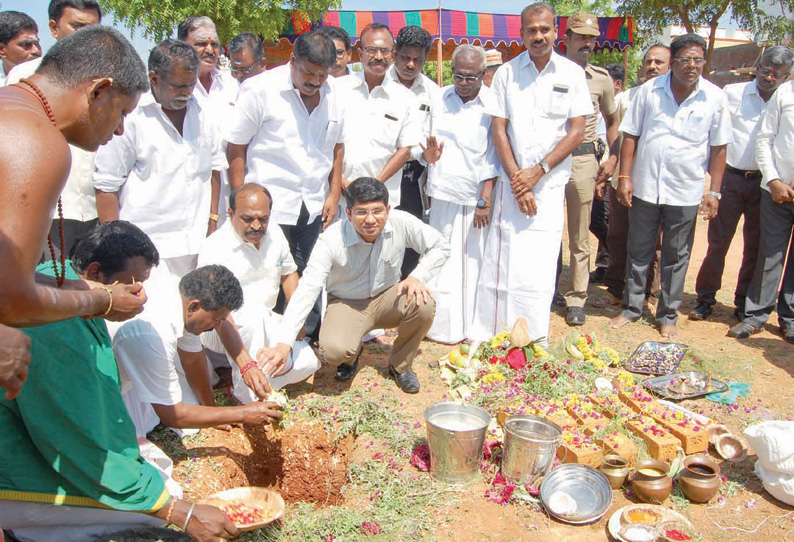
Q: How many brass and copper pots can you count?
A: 3